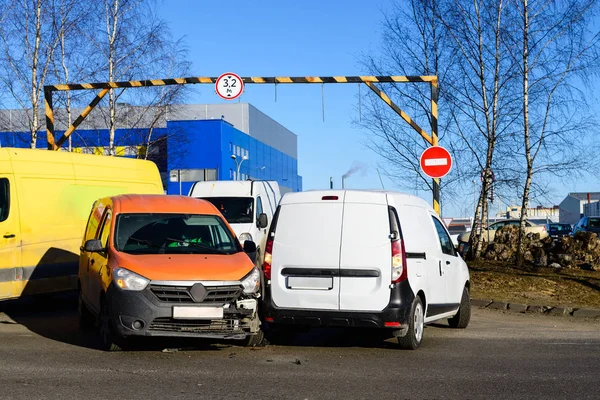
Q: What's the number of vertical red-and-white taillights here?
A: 2